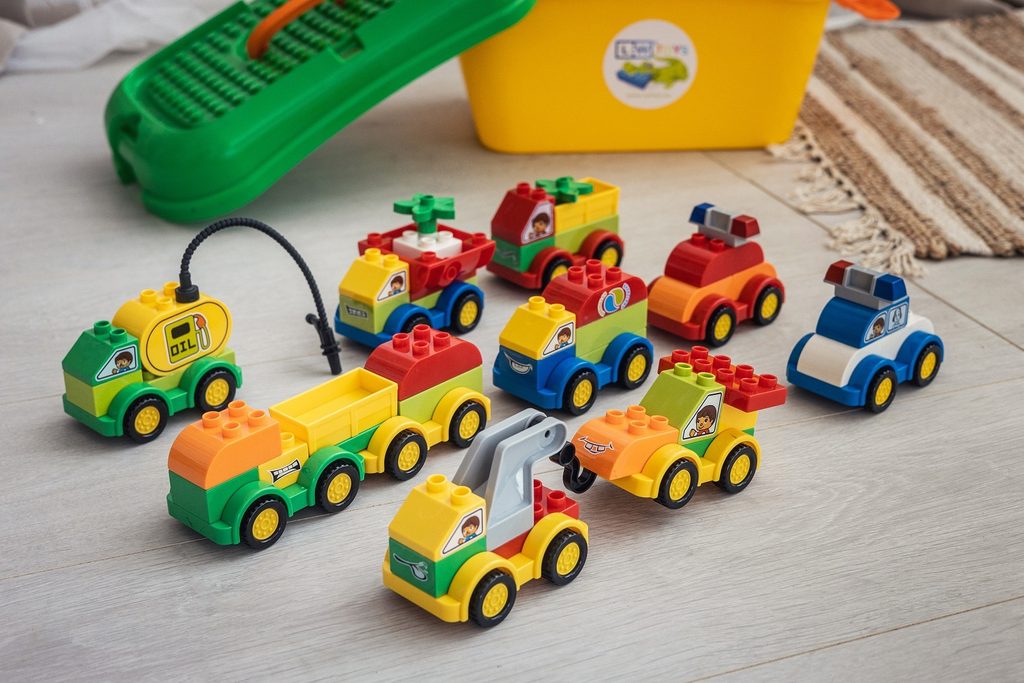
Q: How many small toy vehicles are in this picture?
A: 9